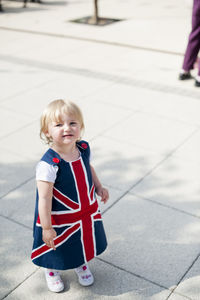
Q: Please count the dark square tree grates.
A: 1